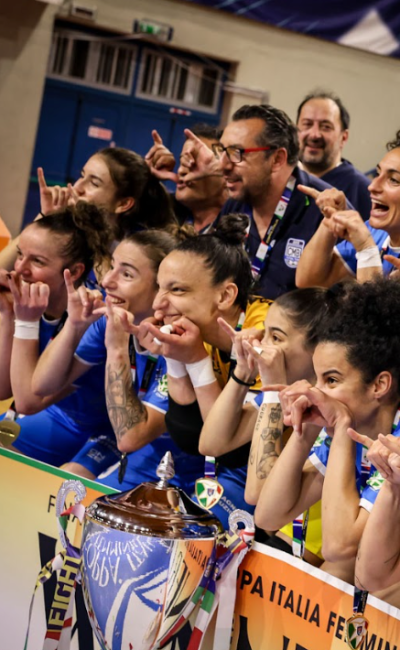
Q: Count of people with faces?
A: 10